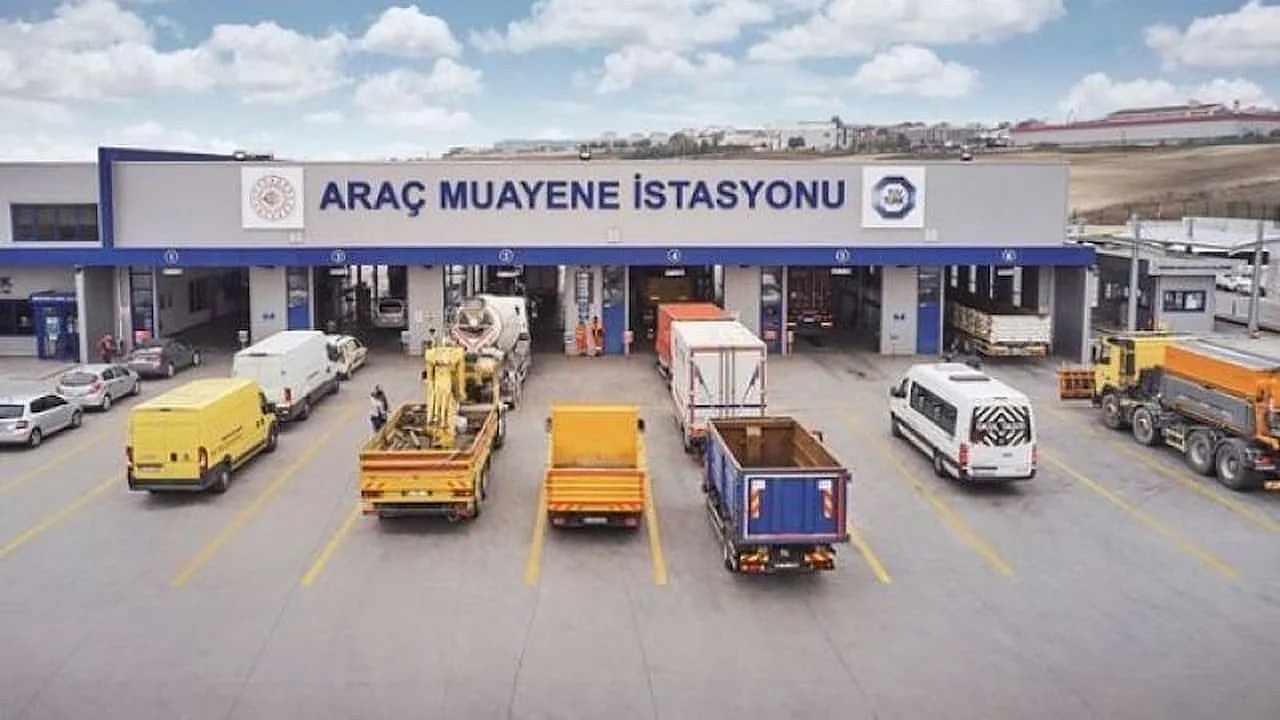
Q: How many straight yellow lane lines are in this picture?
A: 10